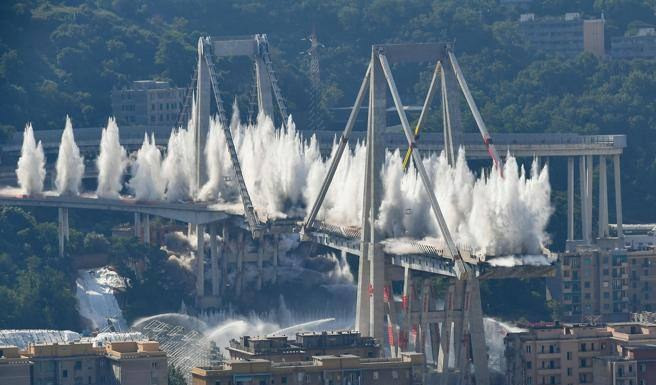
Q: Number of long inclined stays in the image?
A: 8